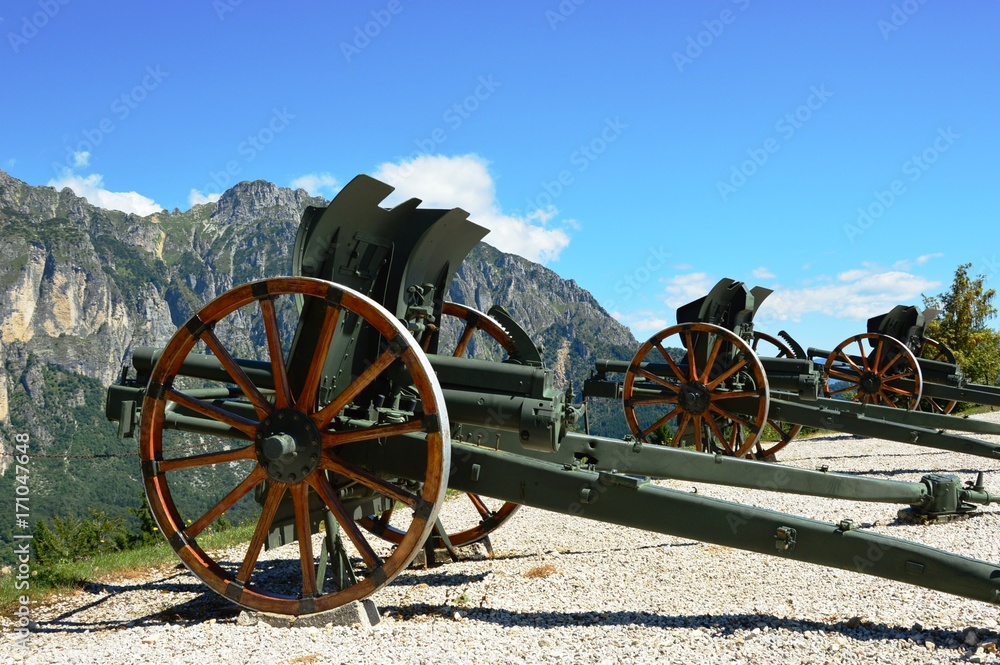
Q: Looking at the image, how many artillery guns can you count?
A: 3